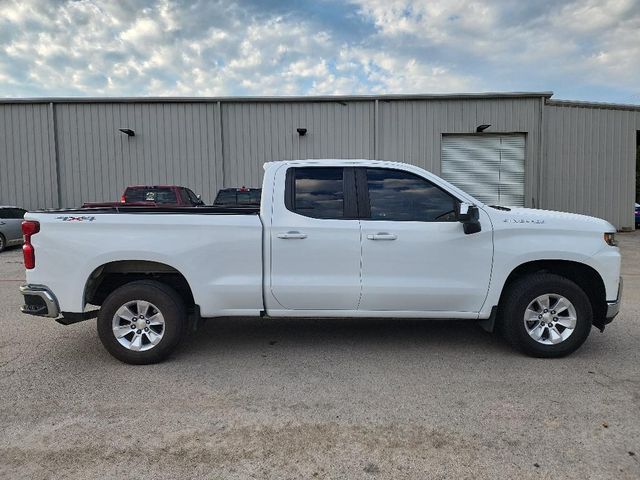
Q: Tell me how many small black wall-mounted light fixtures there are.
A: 3